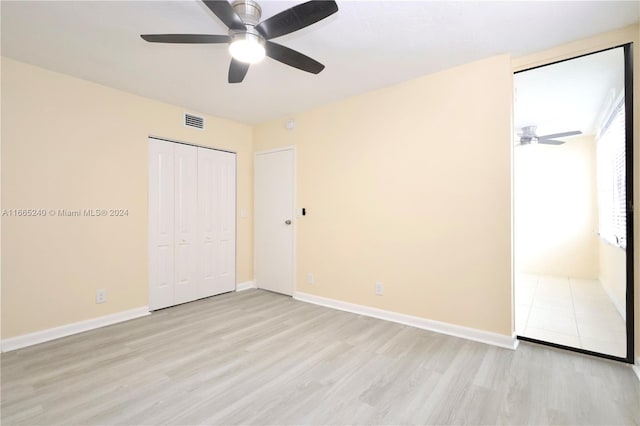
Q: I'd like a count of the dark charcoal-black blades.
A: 5